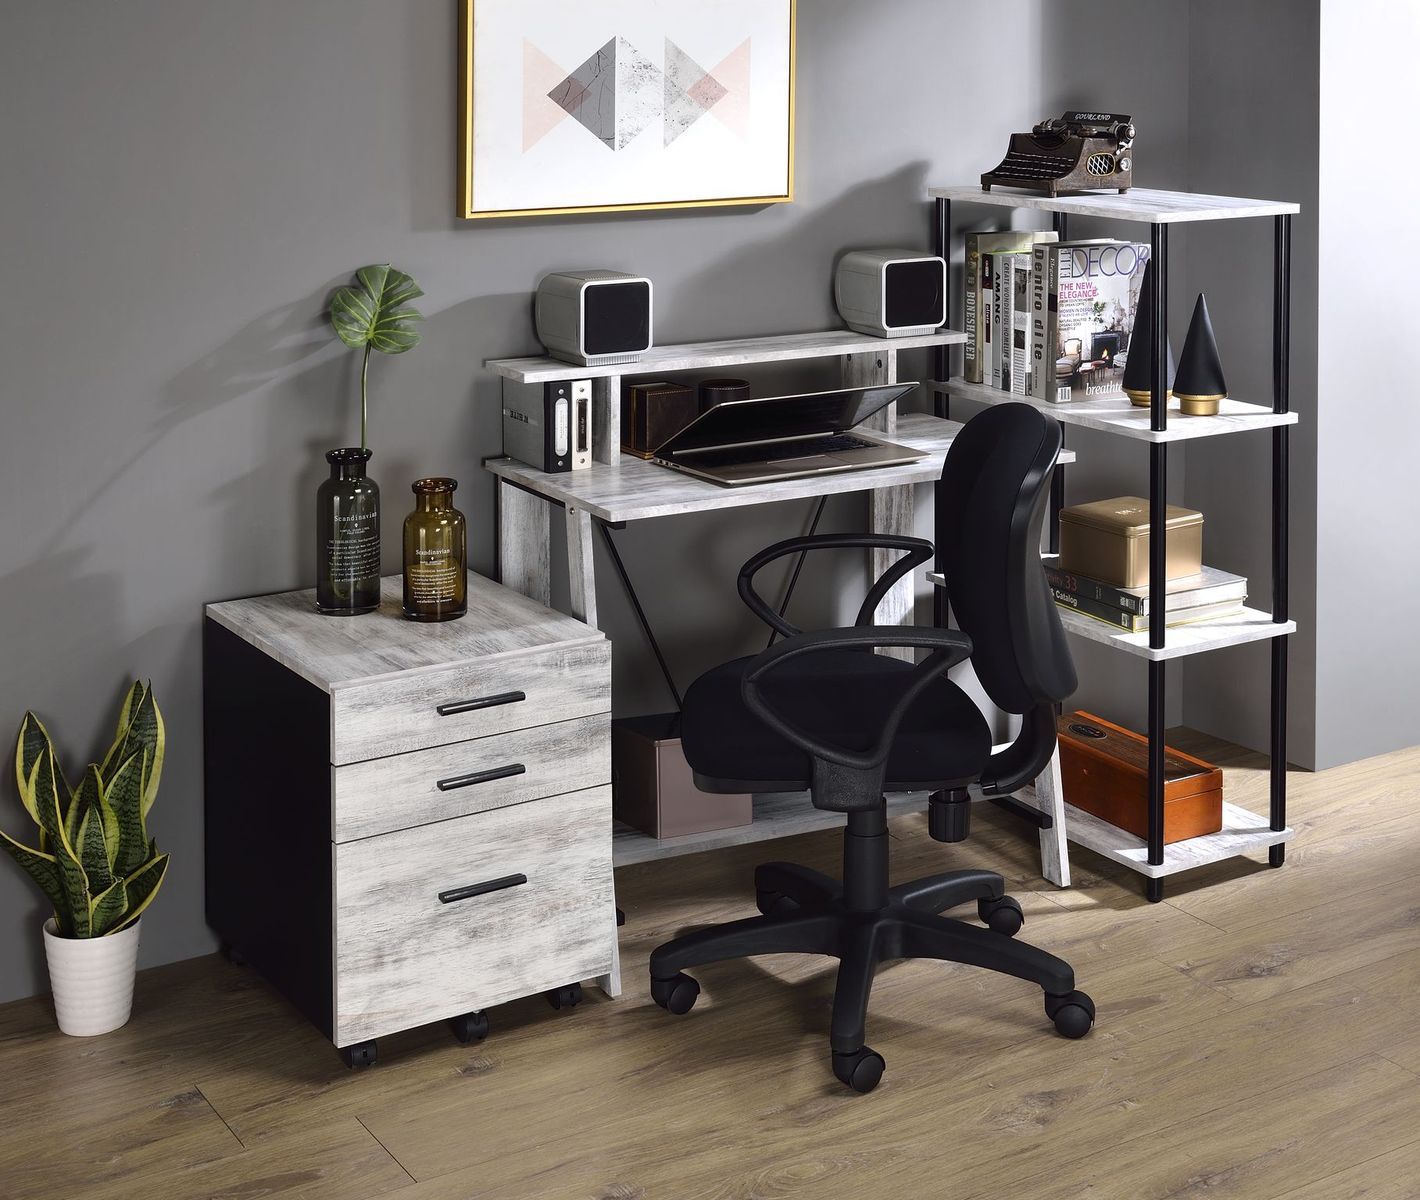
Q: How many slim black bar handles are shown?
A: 3